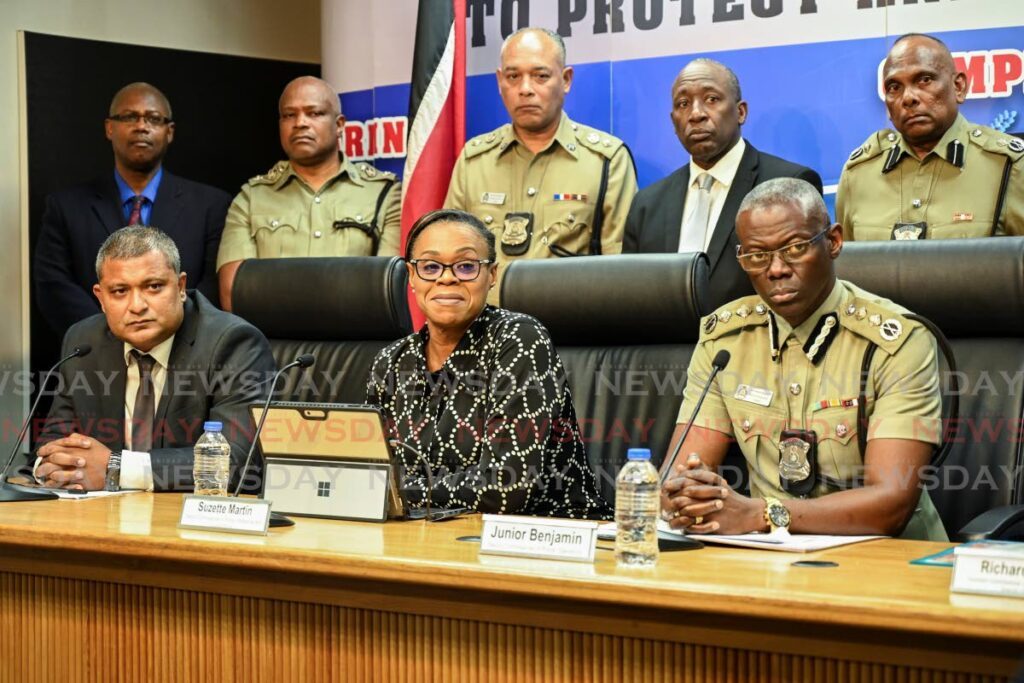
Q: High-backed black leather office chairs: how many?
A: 3